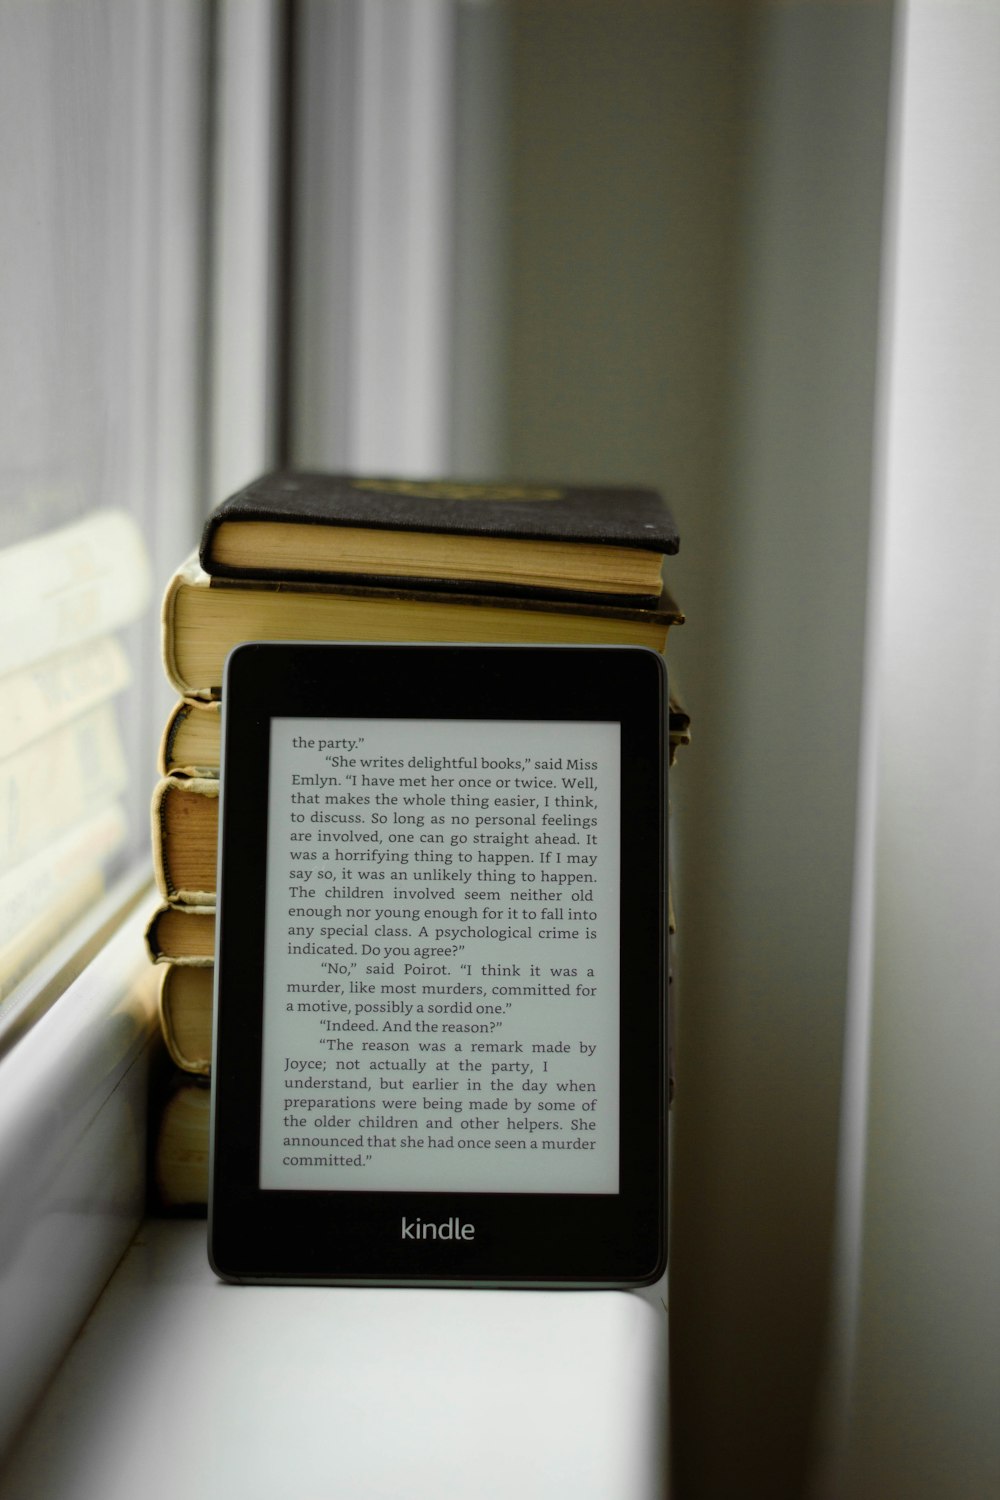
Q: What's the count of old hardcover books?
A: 7